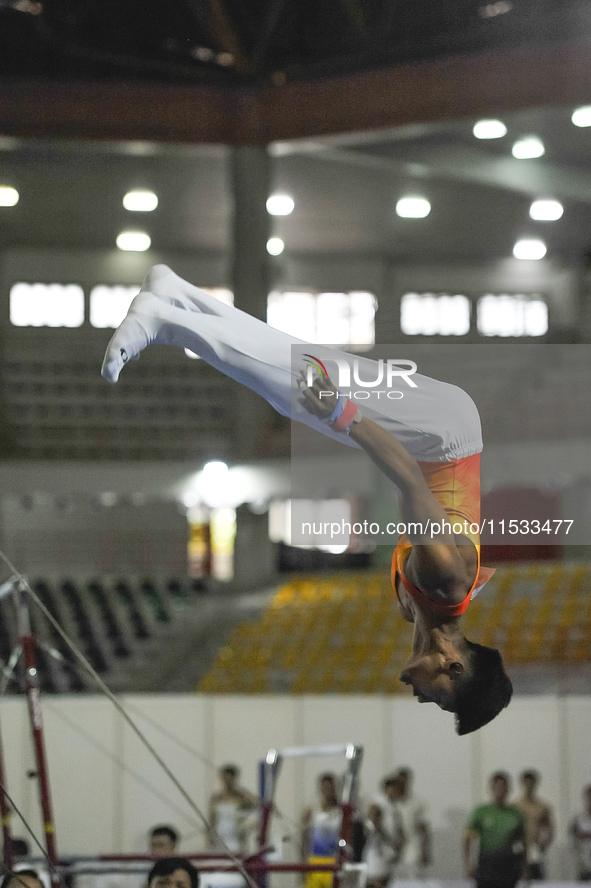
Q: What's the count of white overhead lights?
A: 11